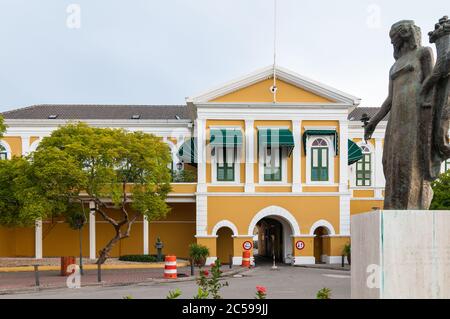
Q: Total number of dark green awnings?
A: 5